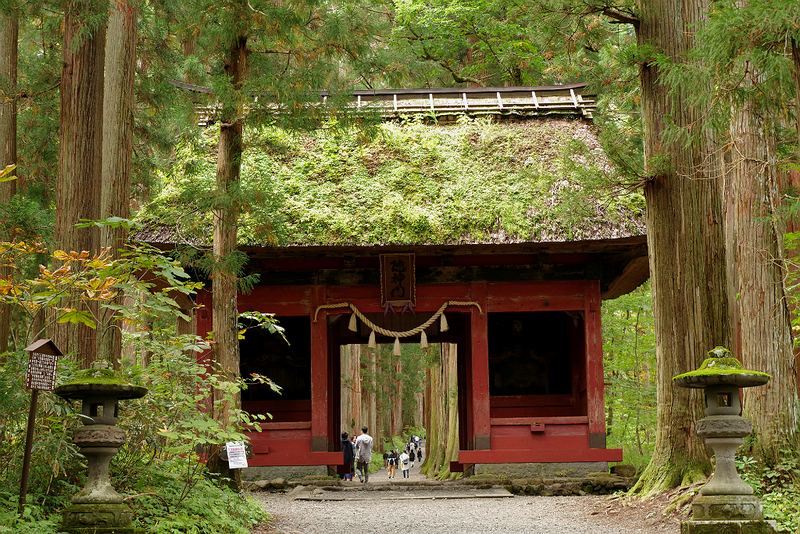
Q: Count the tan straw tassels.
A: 5